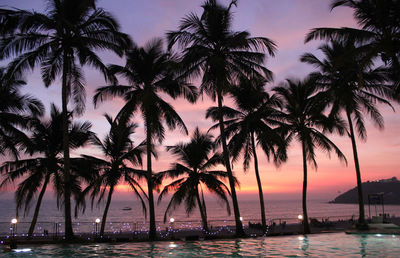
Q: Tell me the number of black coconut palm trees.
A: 11